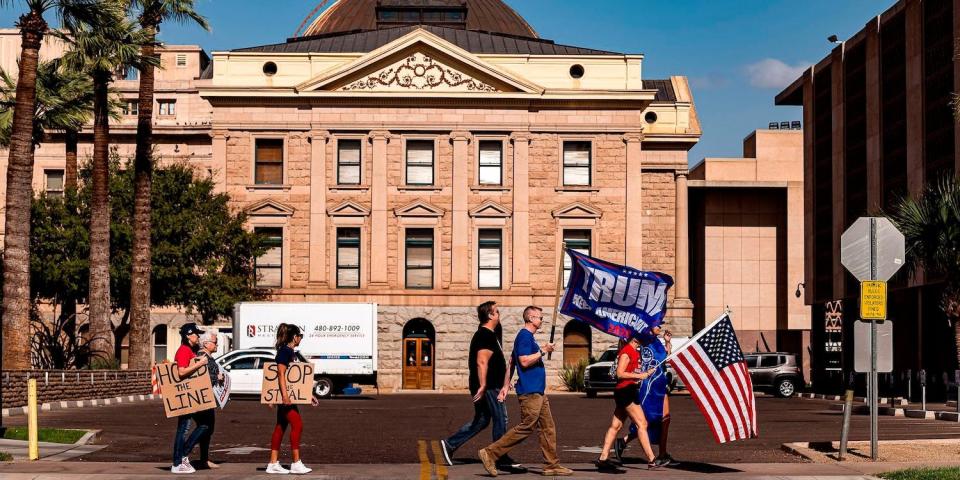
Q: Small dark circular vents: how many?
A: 3